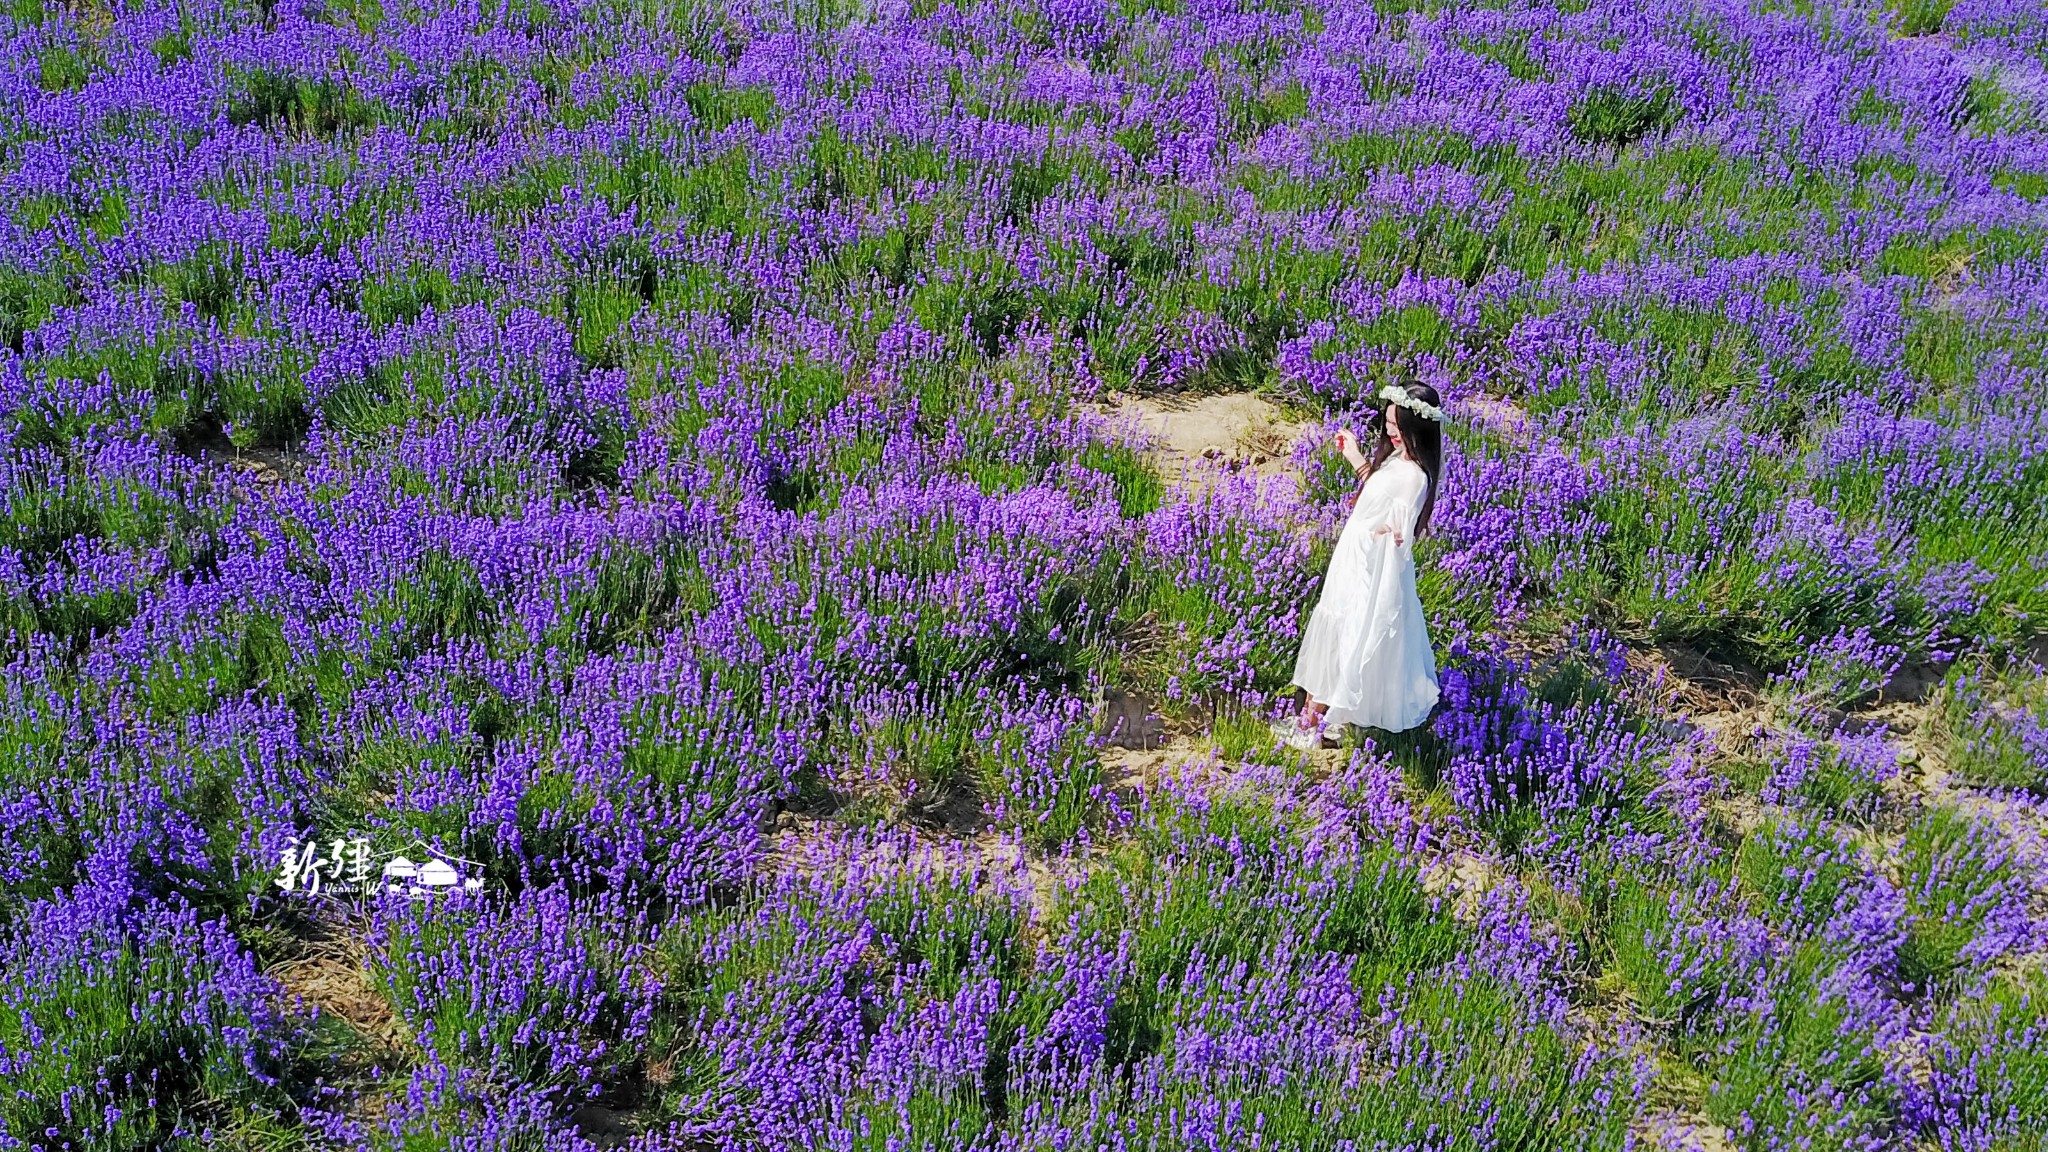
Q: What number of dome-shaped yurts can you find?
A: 2